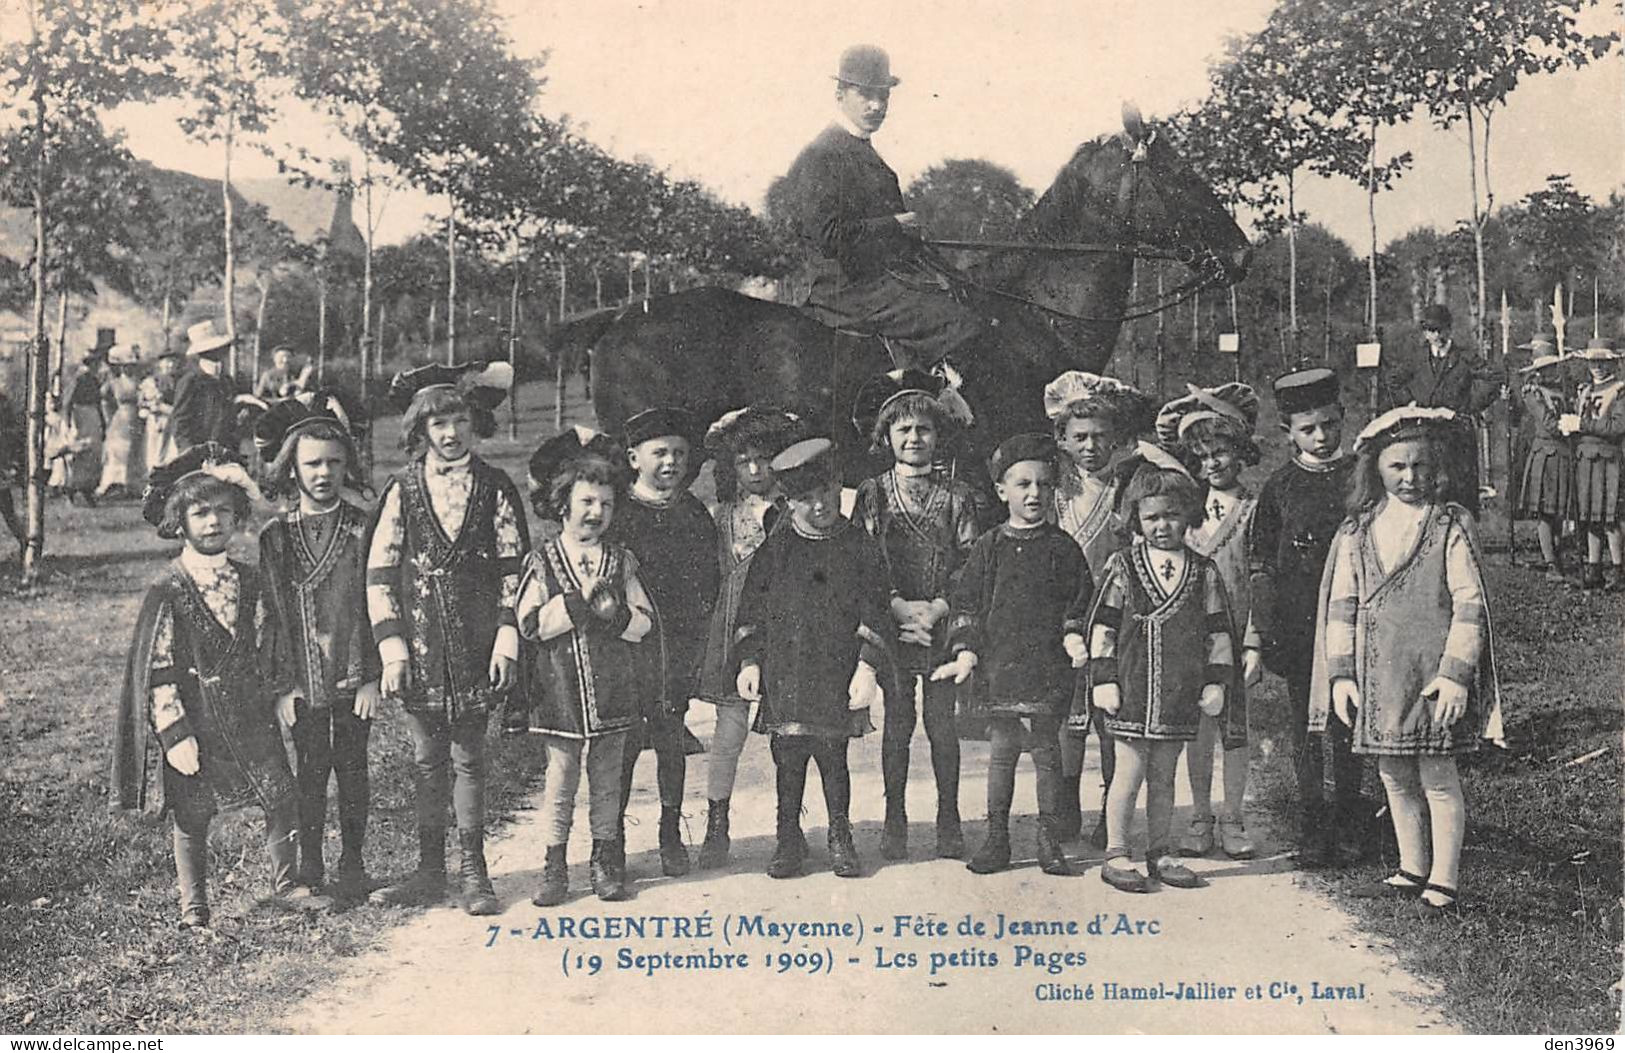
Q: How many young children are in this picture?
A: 14